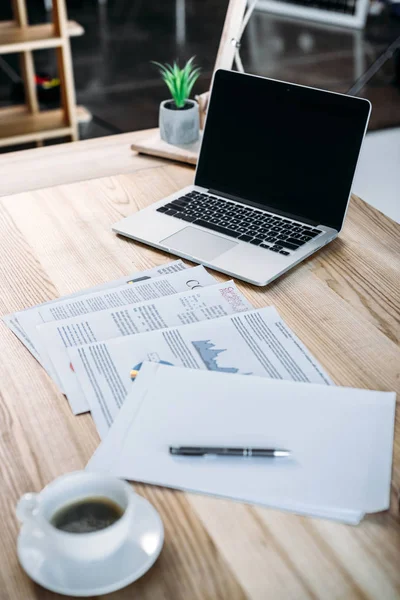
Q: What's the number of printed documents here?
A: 4